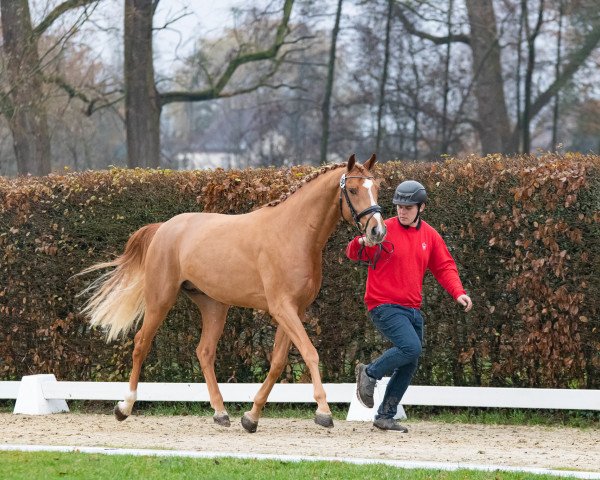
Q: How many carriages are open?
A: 0